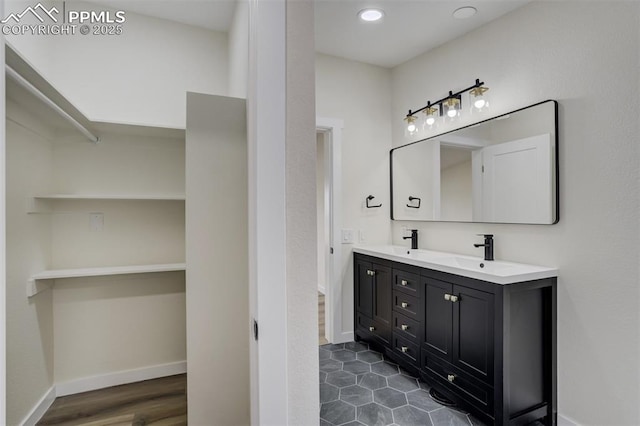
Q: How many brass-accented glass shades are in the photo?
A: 4